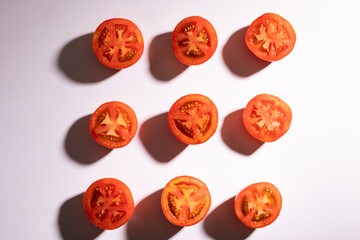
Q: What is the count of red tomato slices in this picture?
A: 9